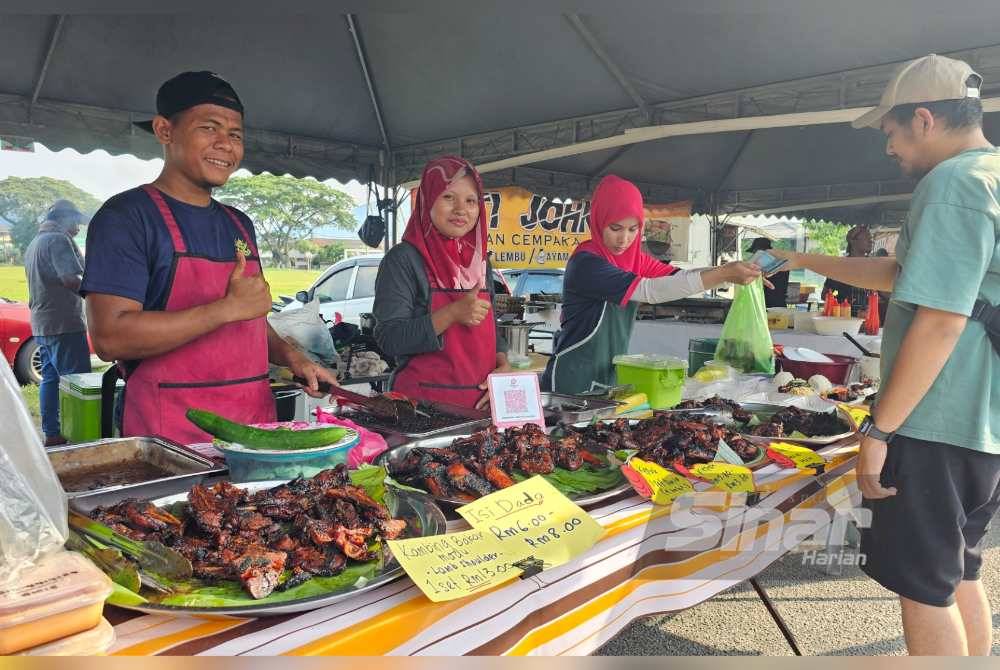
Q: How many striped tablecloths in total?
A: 1